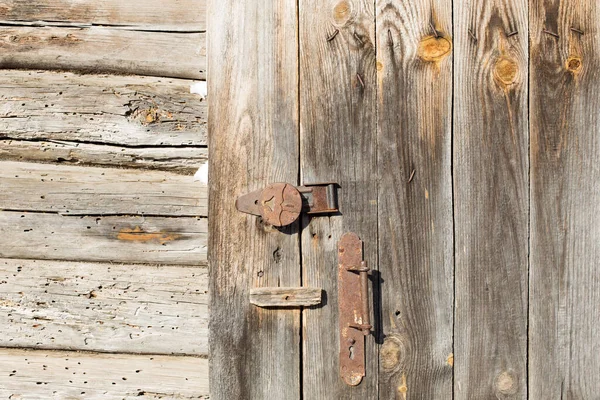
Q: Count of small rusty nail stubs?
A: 10